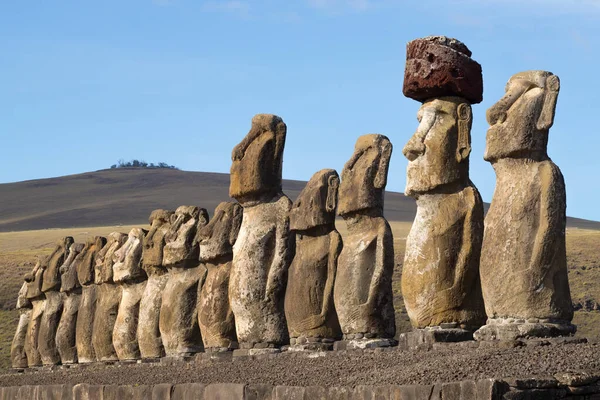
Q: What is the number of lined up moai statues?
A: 15